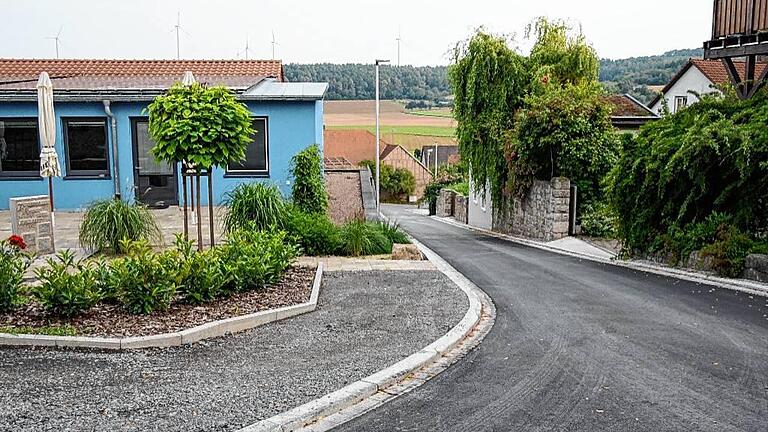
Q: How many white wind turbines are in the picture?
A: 5